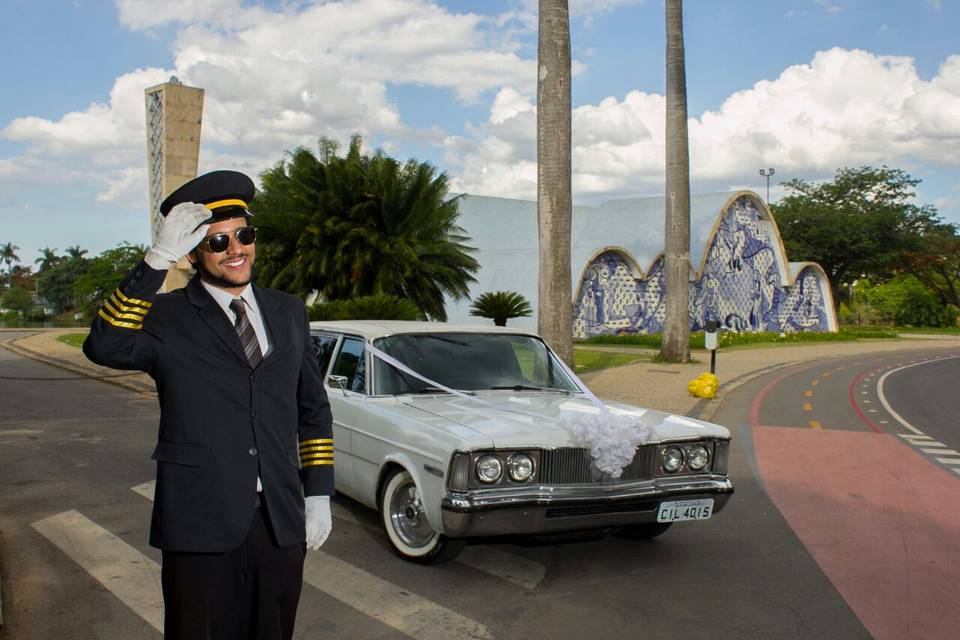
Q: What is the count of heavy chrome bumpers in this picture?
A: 1